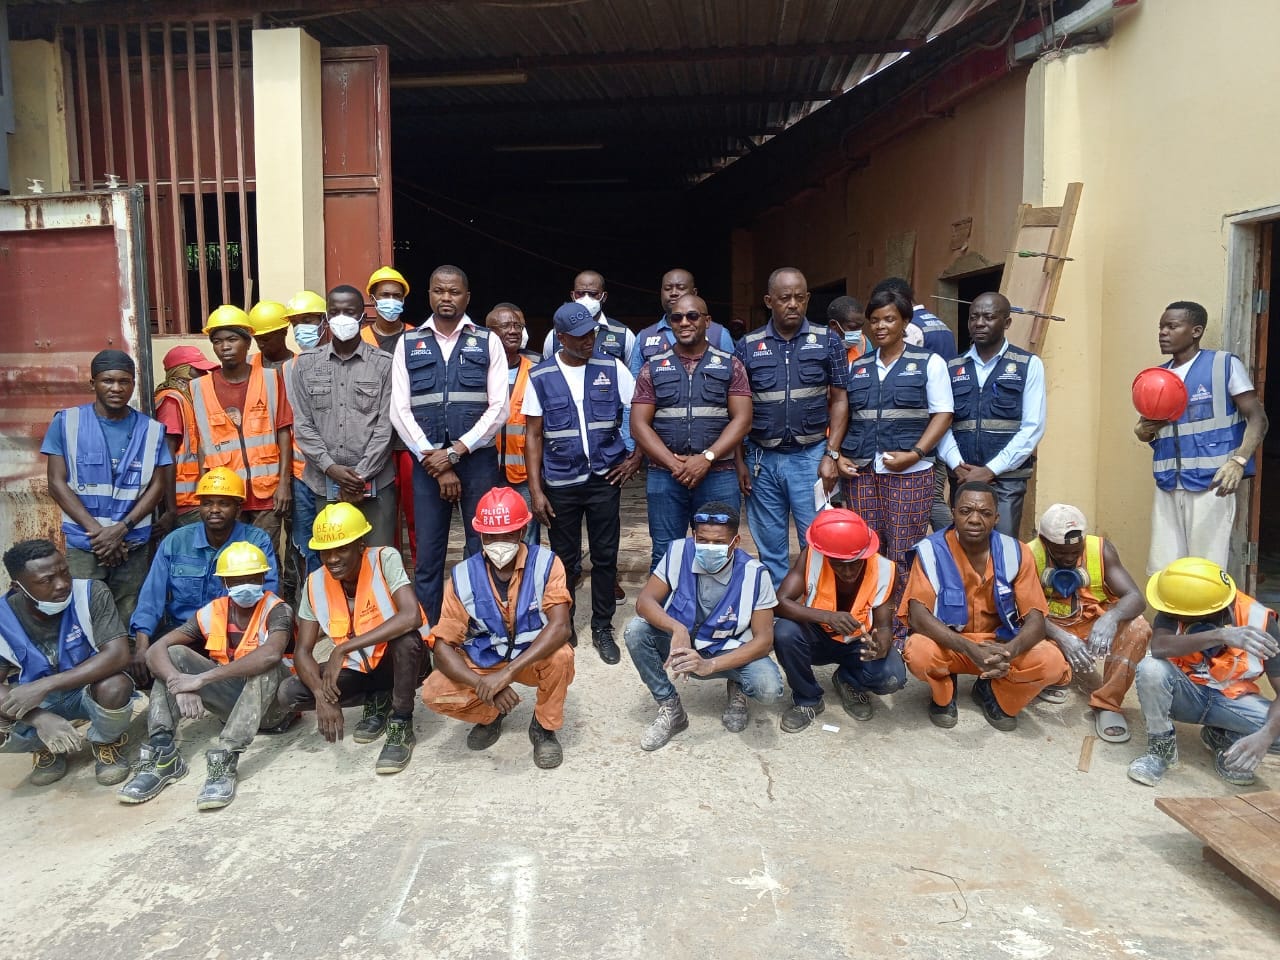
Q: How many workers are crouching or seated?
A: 10